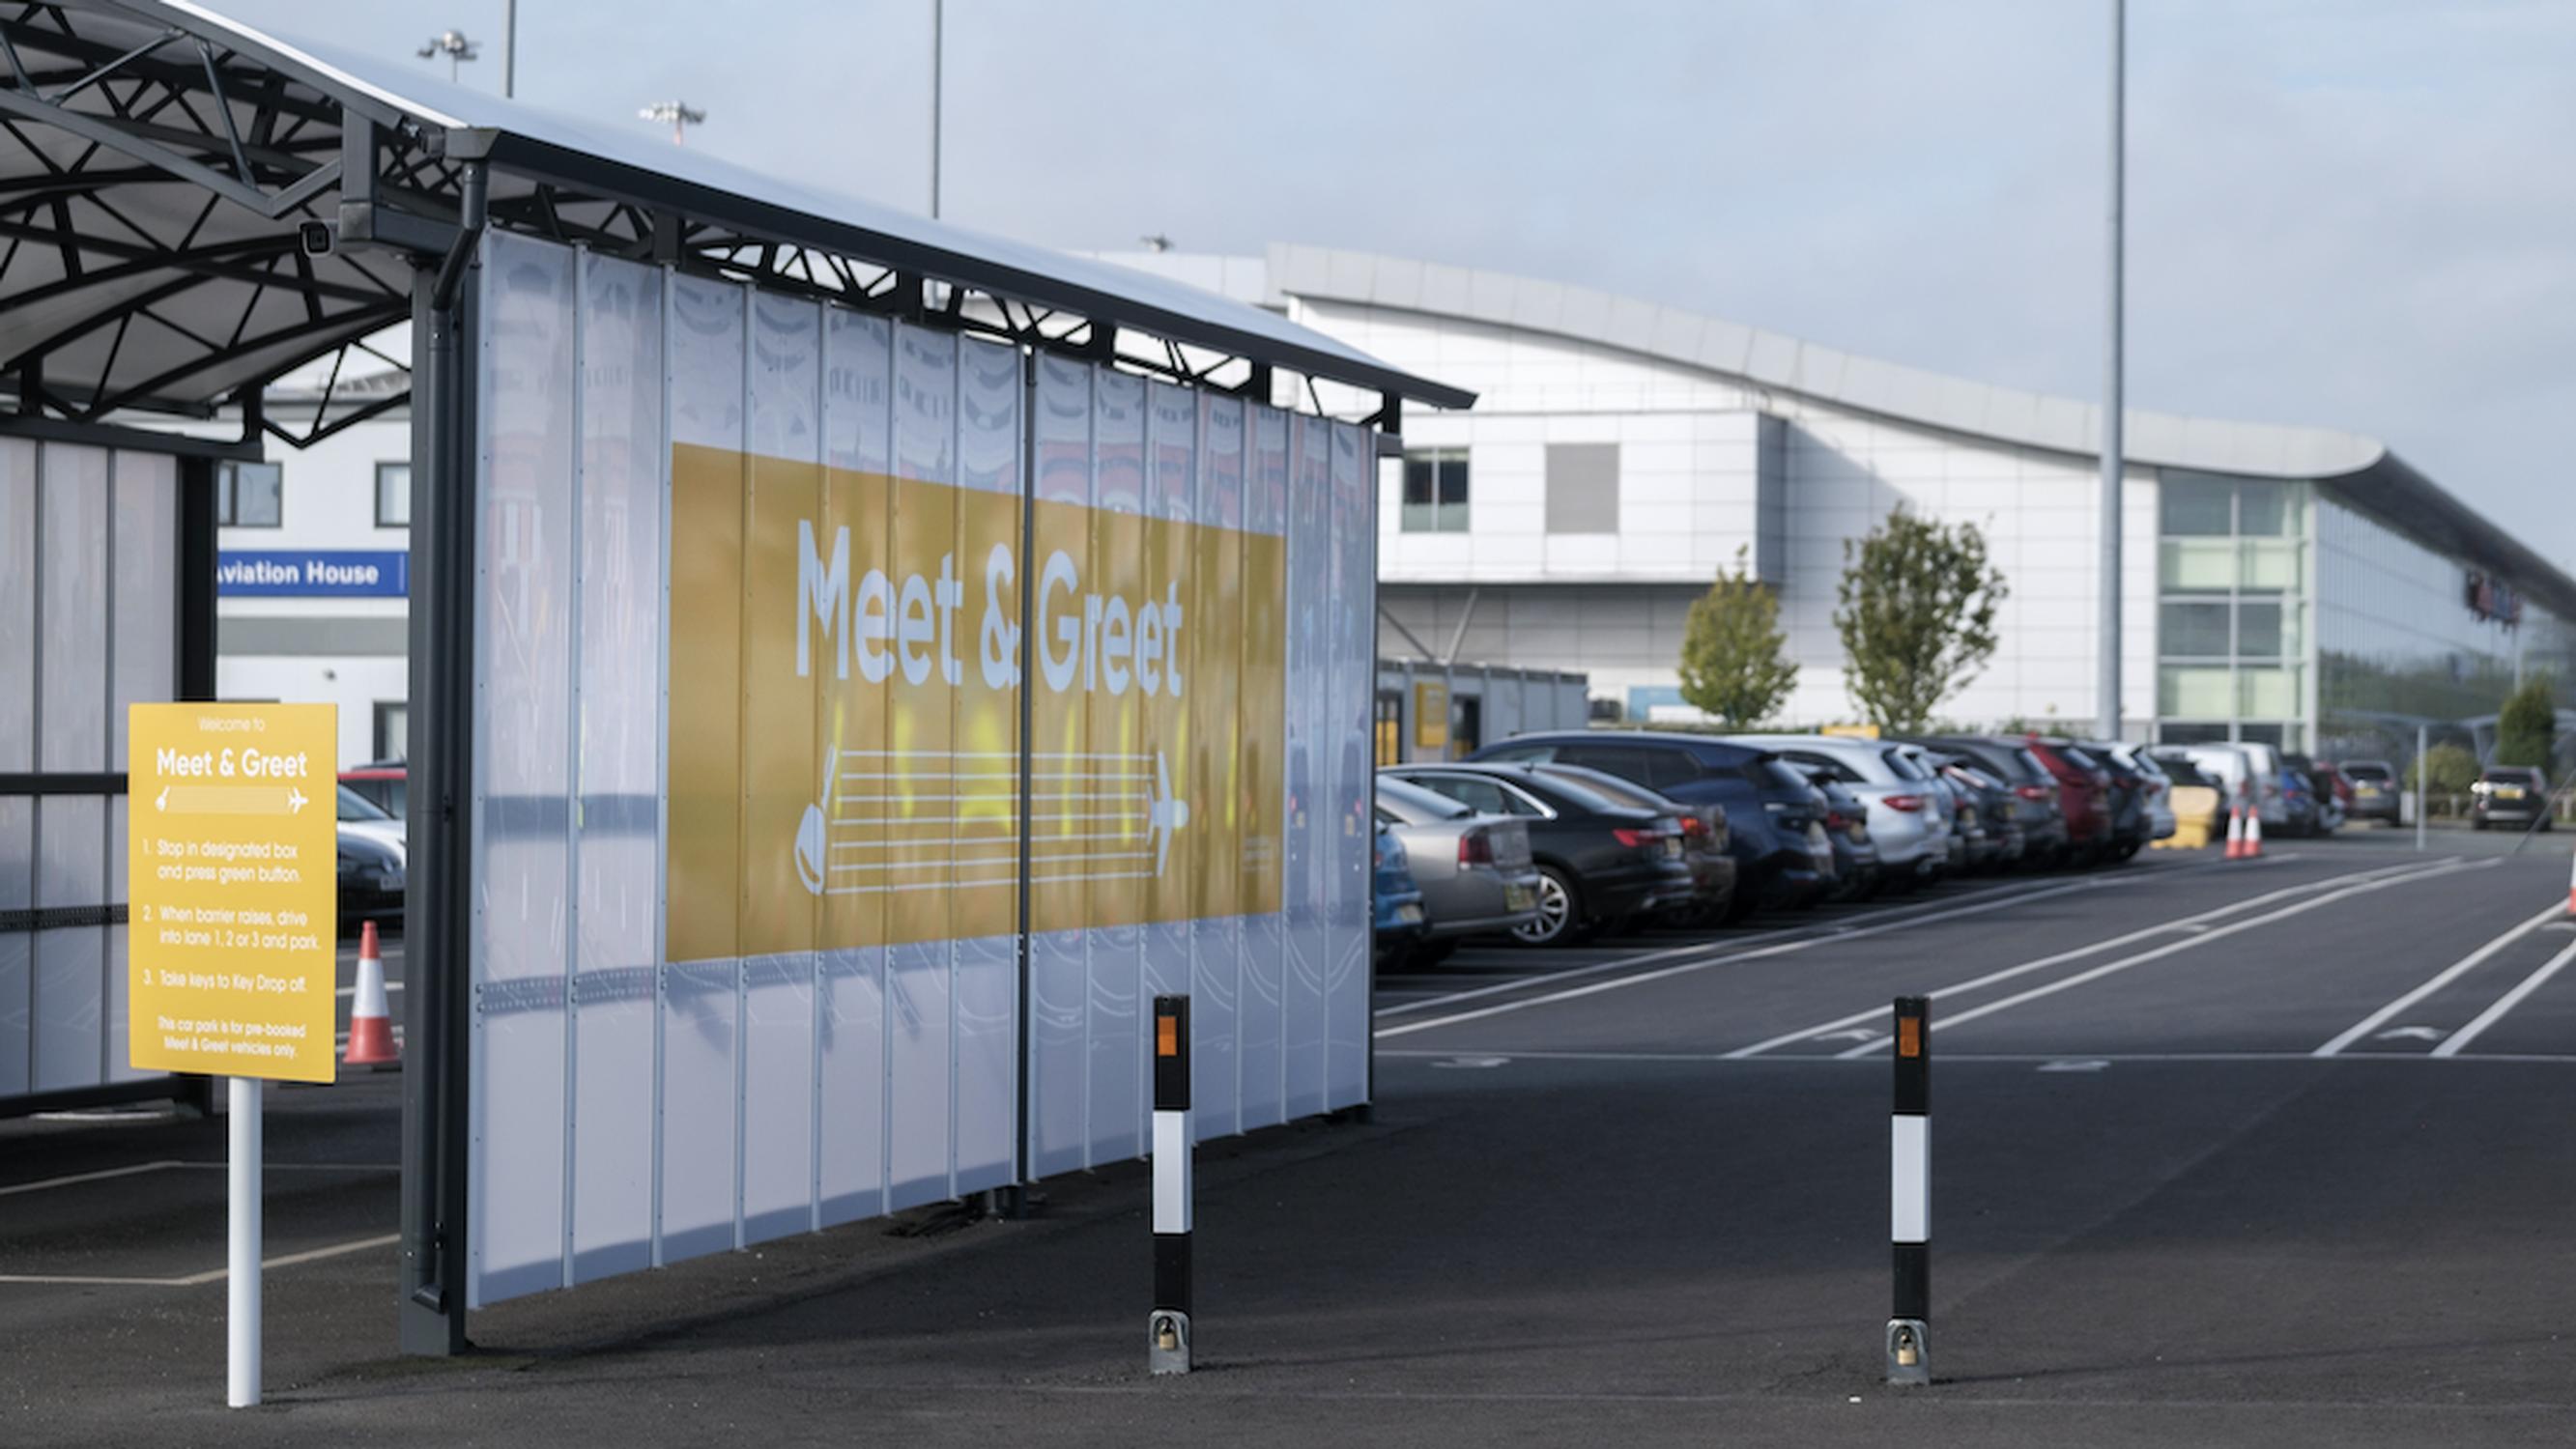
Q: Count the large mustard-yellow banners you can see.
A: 1